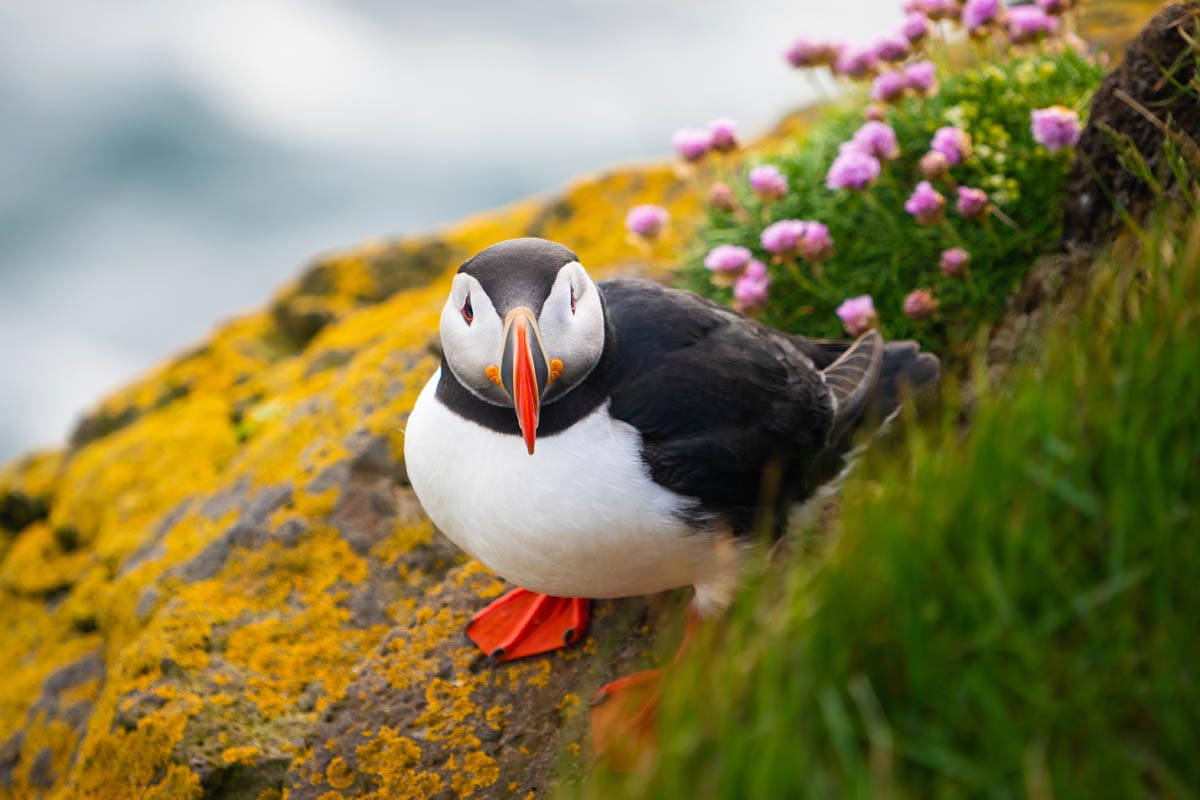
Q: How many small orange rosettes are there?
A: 2